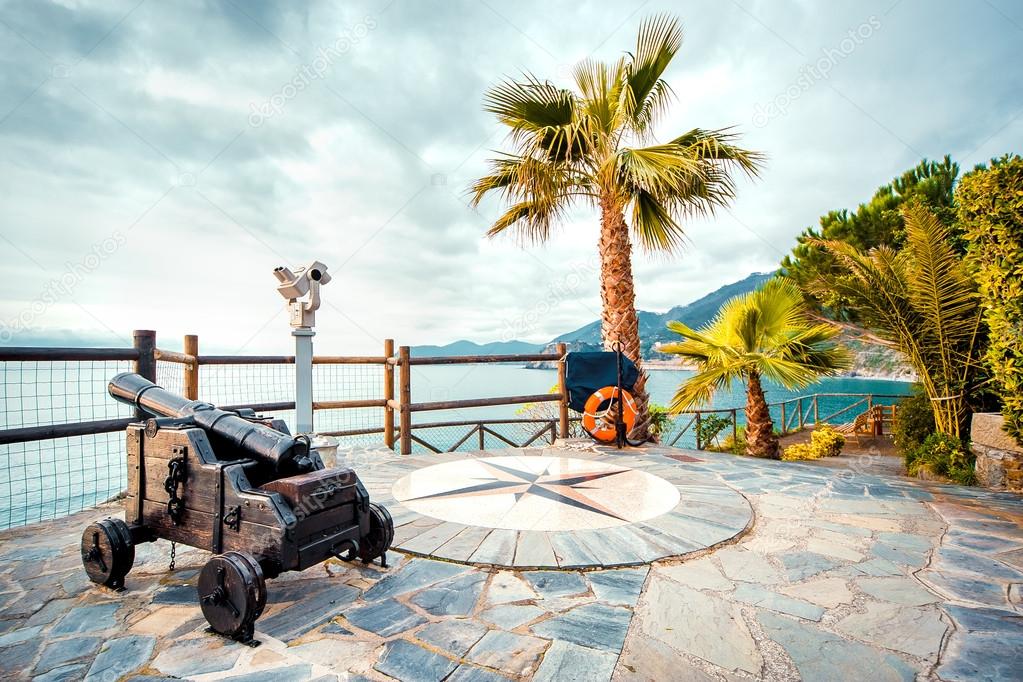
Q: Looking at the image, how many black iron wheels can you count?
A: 3